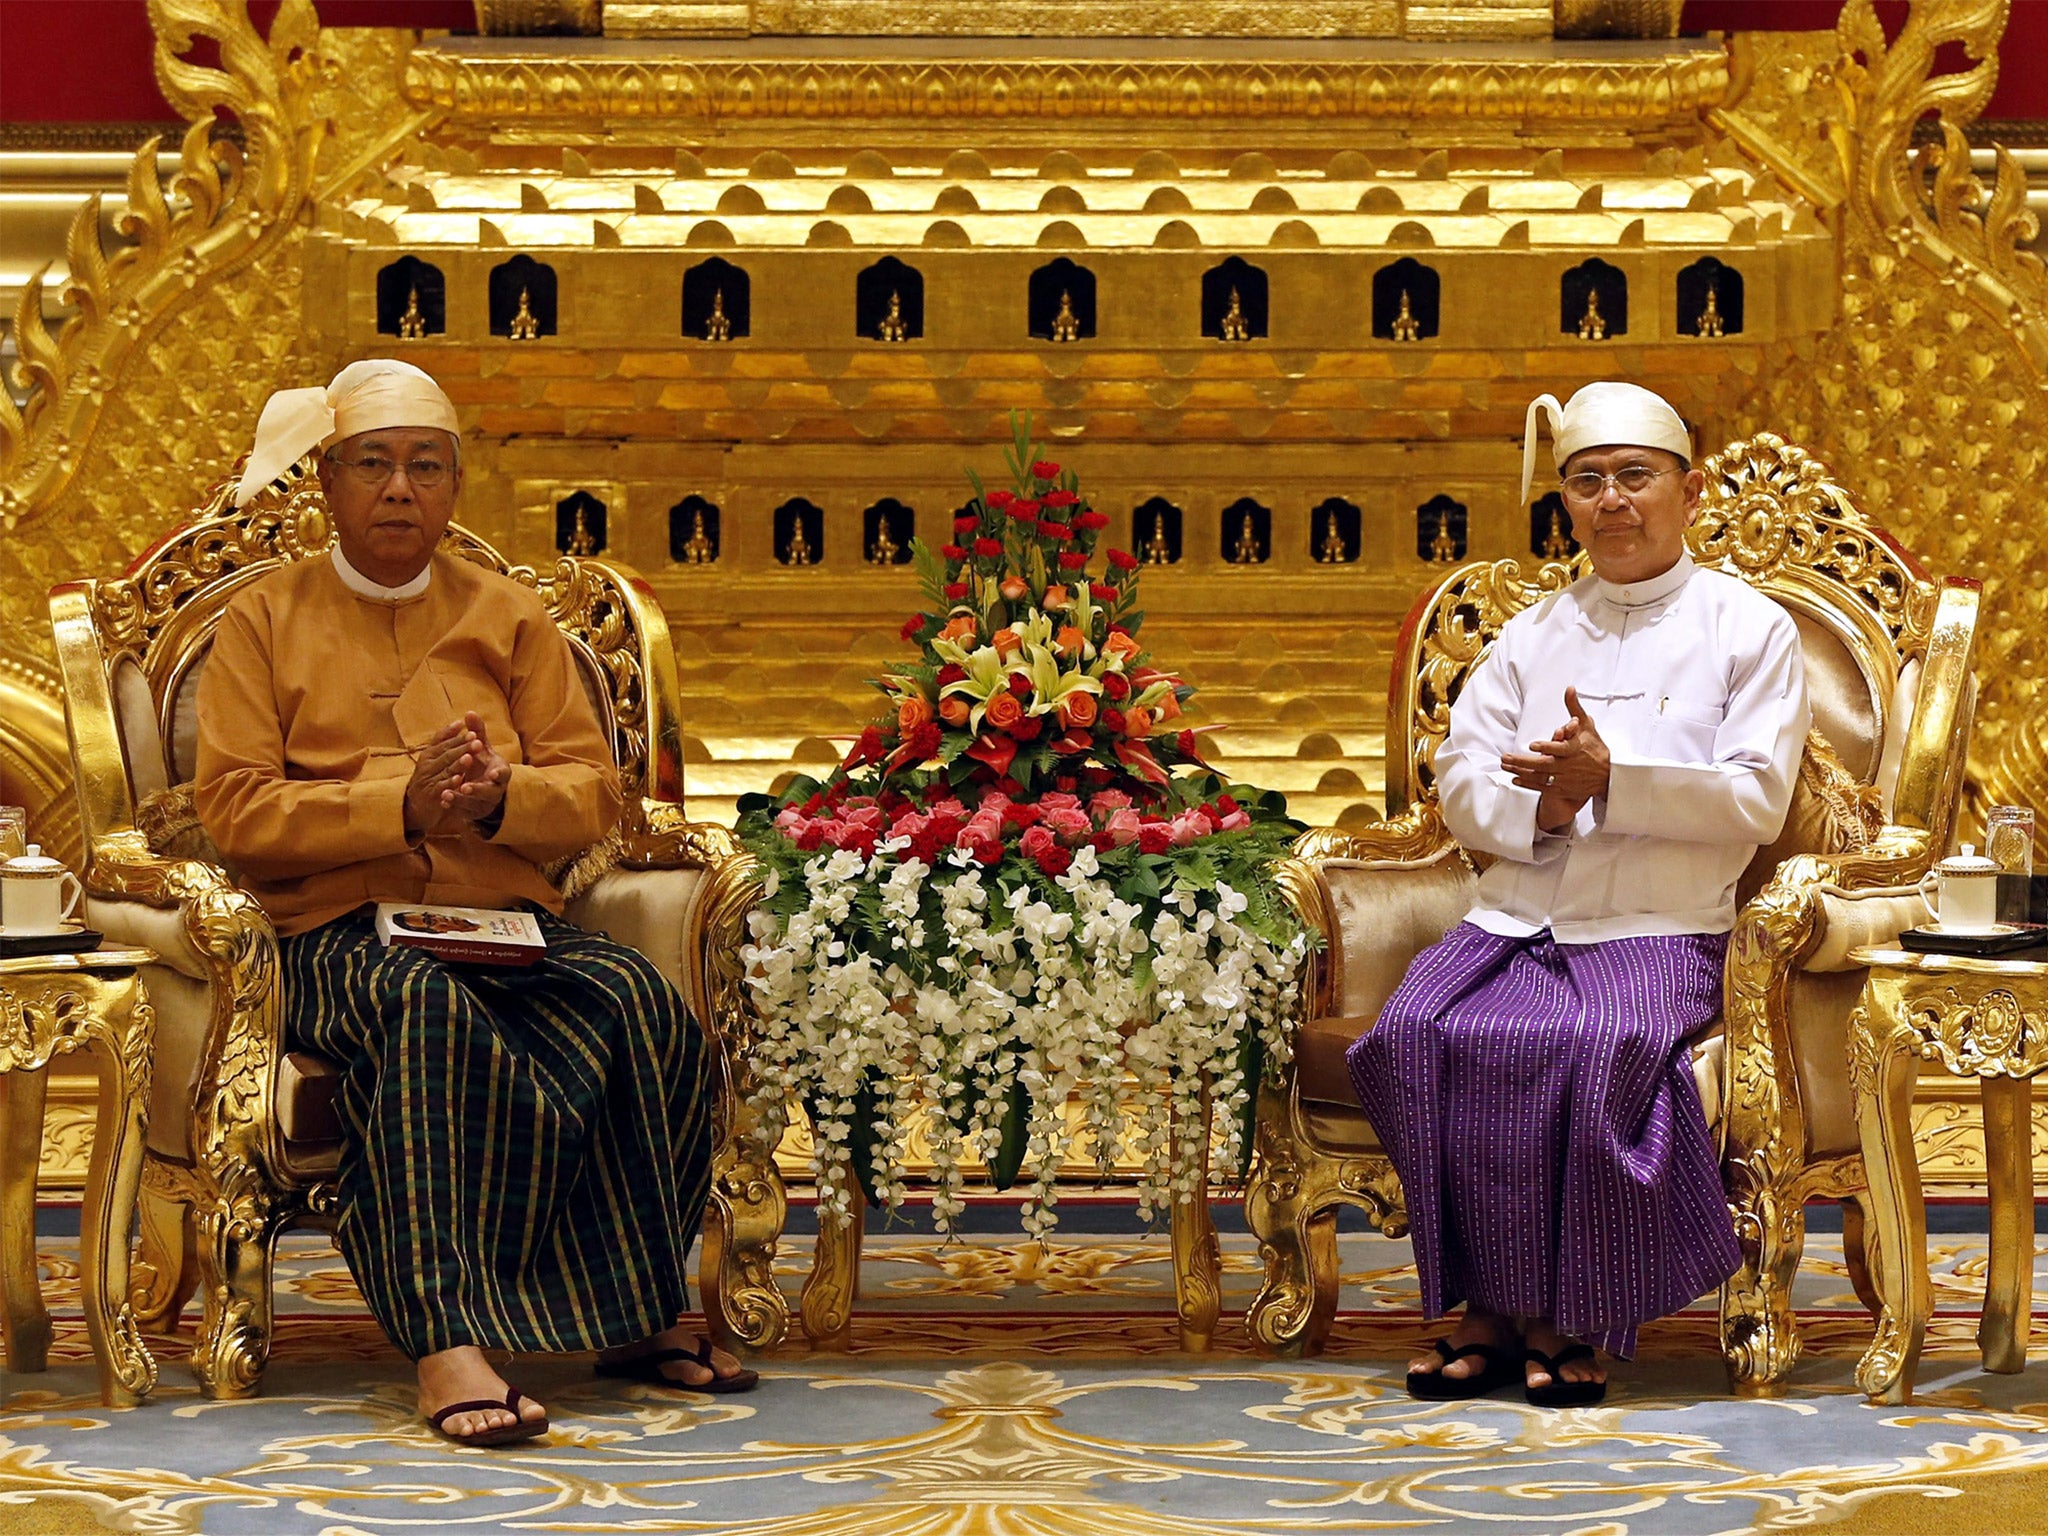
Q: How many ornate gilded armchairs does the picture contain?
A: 2